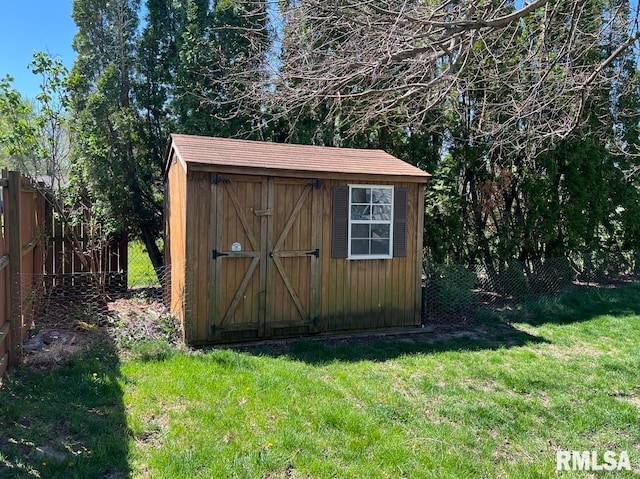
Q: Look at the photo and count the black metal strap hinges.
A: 6